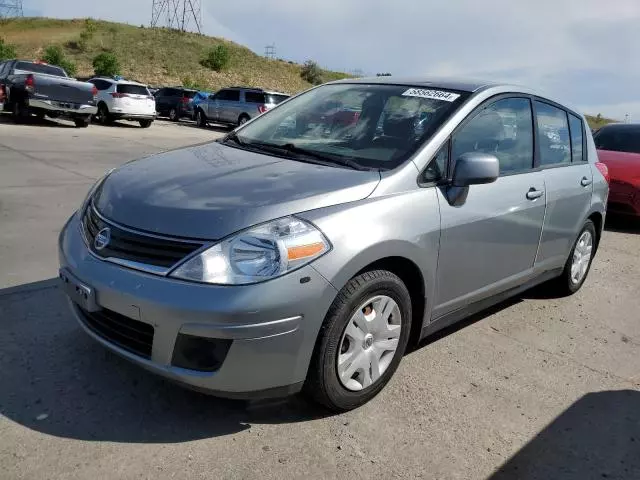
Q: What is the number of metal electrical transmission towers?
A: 3